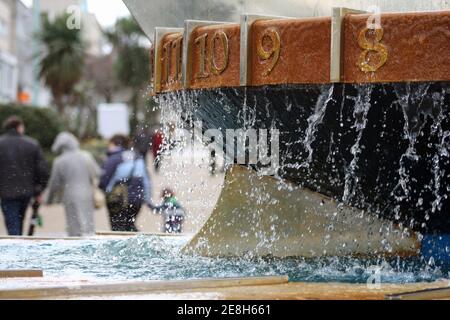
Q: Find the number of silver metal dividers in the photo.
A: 4